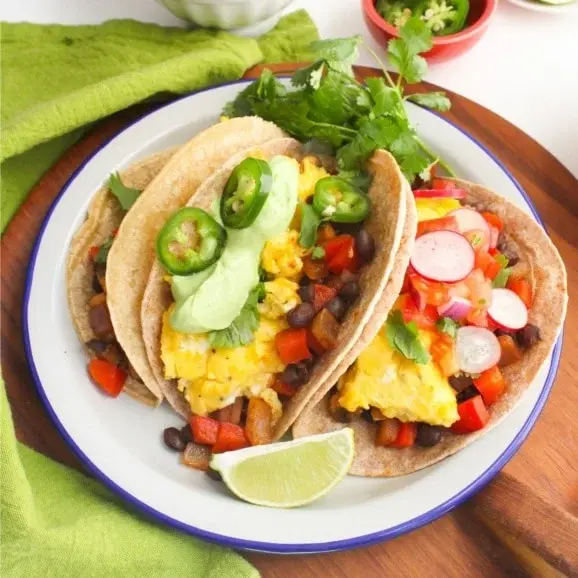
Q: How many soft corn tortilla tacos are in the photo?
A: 3